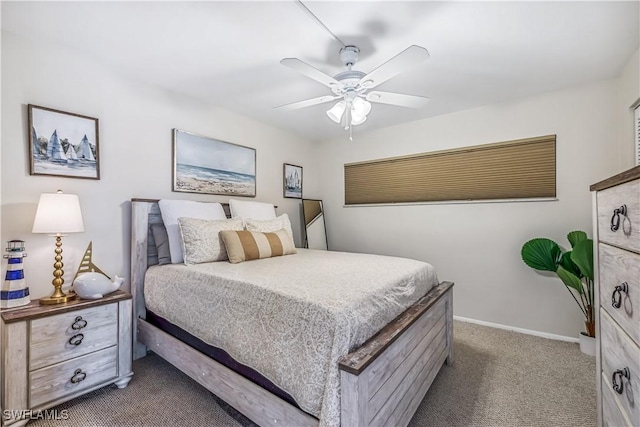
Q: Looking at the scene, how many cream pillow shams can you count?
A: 2